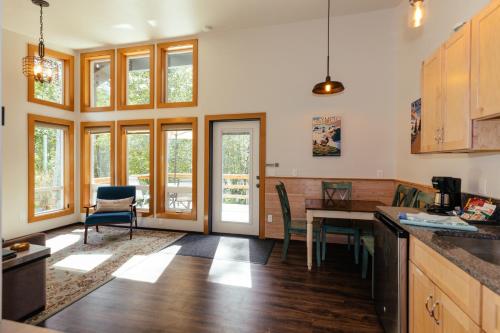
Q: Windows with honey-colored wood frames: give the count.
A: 8